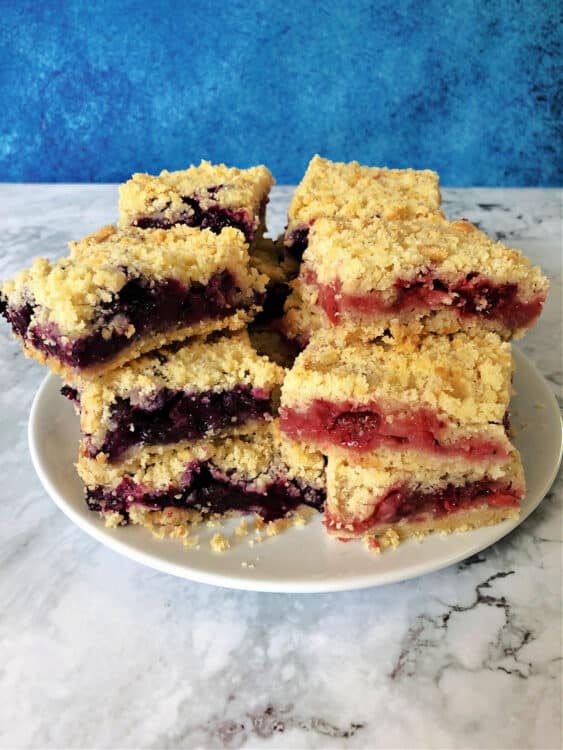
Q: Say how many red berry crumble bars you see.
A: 3